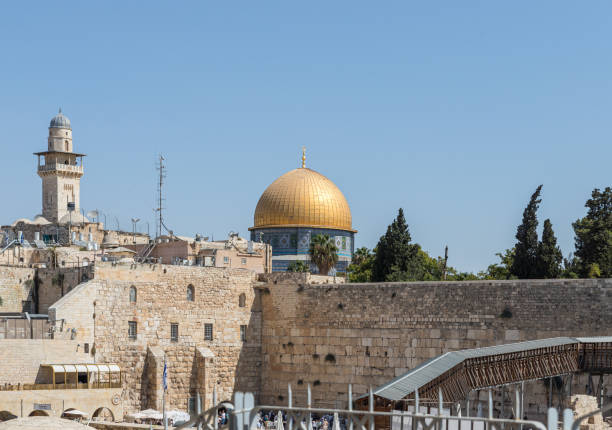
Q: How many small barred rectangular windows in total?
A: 4